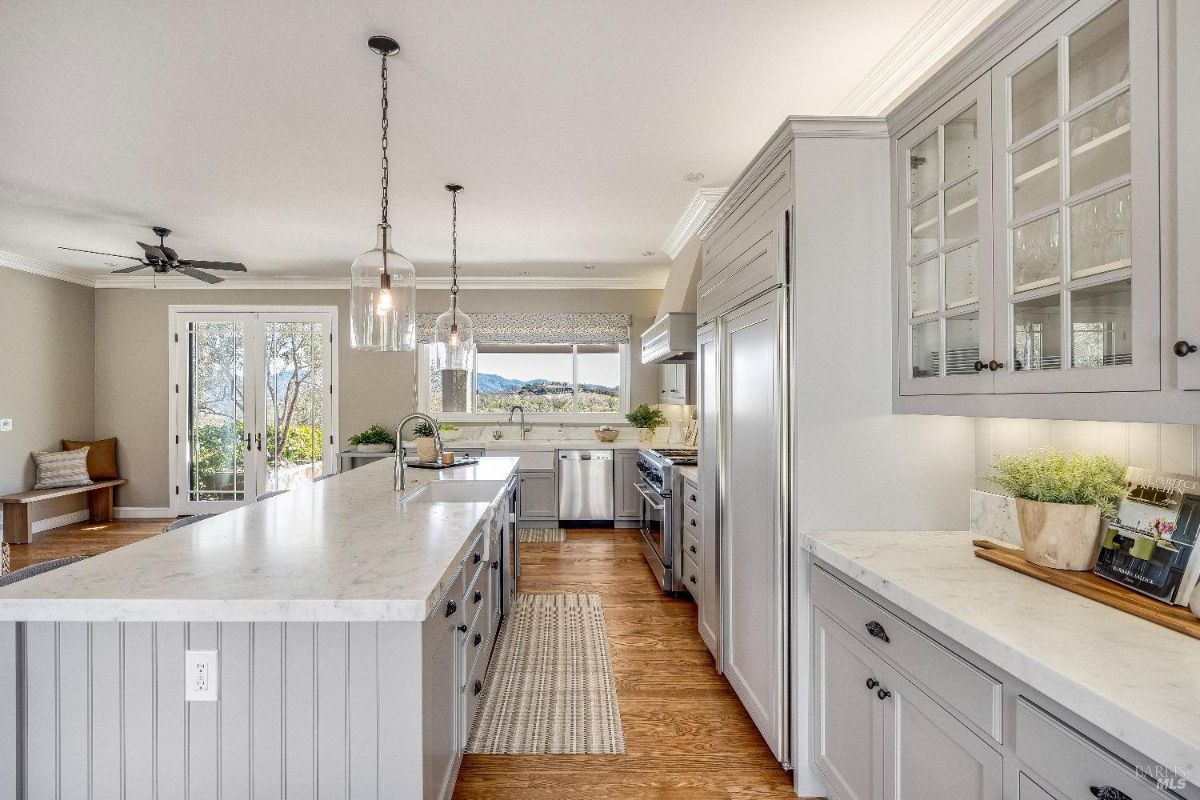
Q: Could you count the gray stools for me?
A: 4